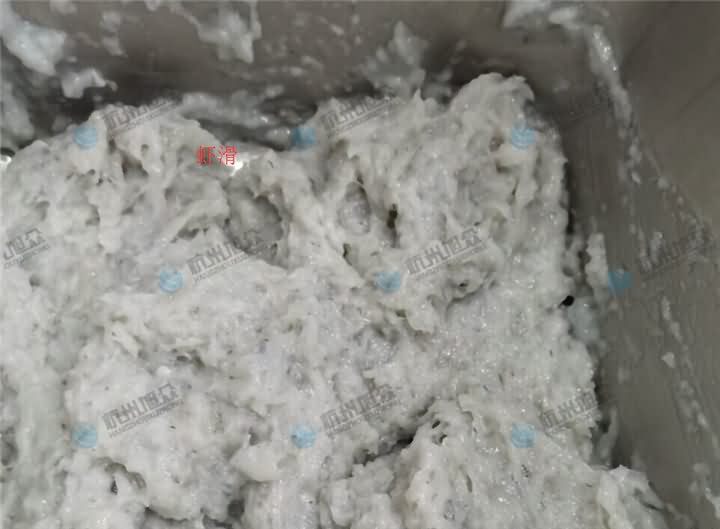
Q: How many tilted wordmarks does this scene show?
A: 10